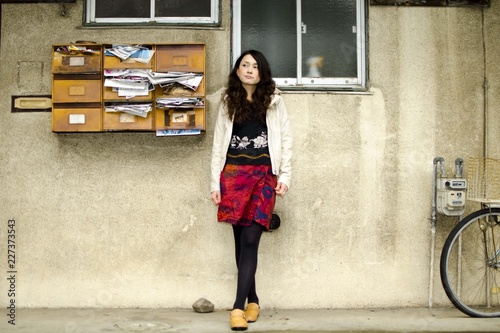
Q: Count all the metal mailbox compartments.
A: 9